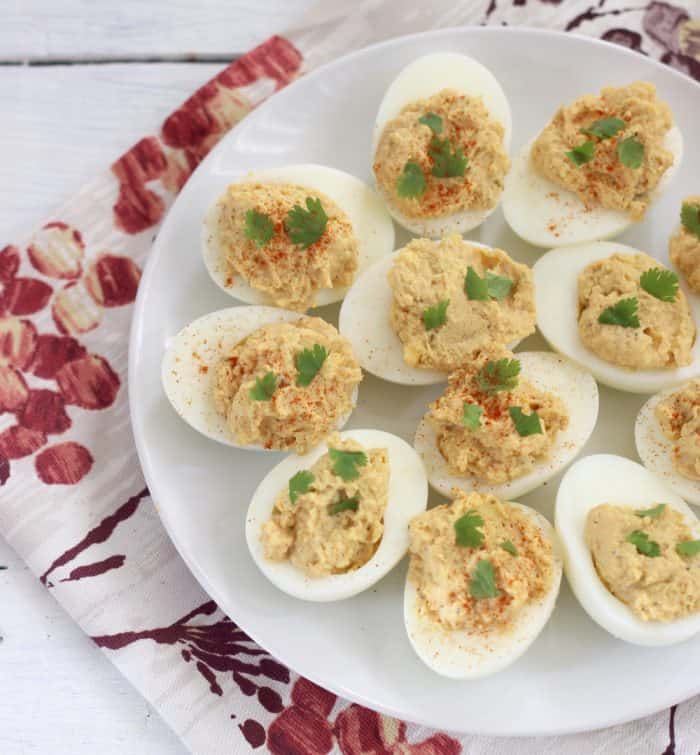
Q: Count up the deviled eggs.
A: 12